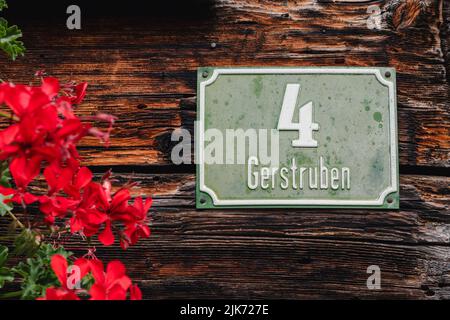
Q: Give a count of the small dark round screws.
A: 4